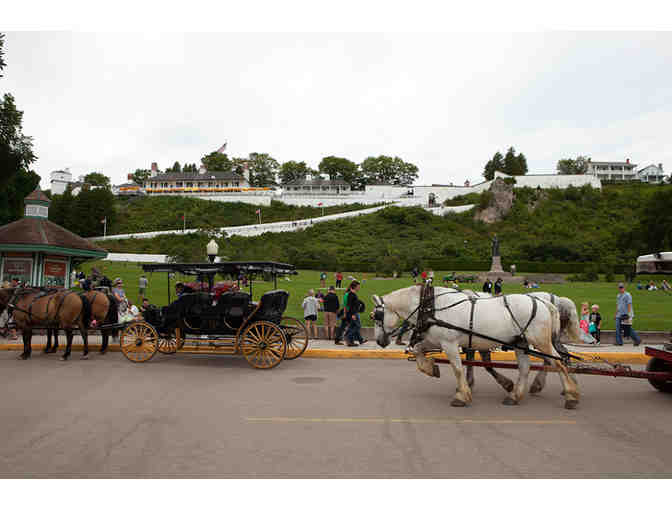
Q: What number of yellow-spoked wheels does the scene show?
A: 4